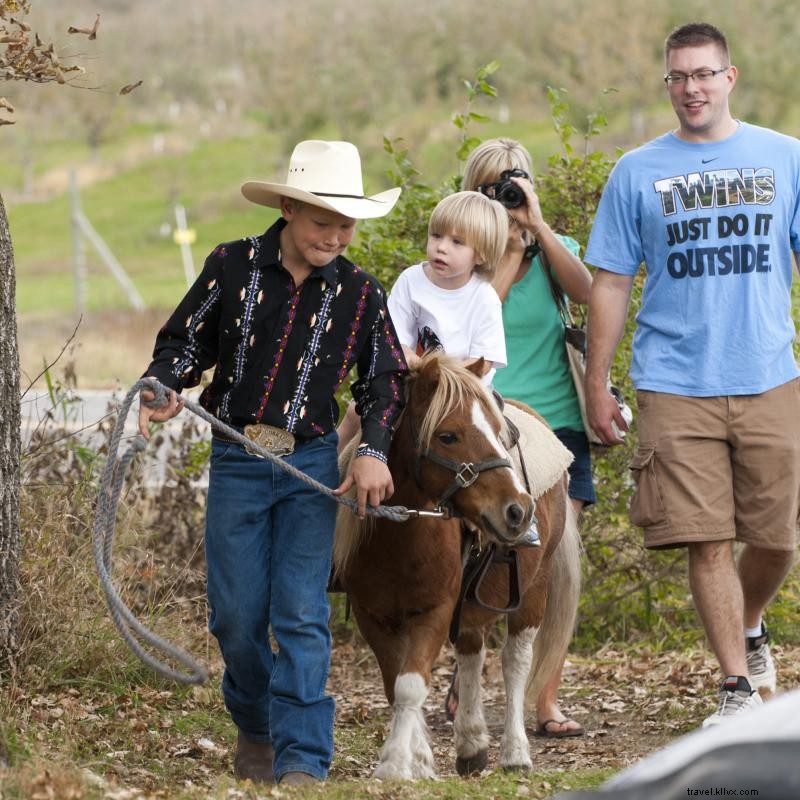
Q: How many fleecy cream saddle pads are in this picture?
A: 1